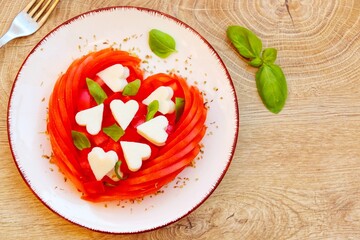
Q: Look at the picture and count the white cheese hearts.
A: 7